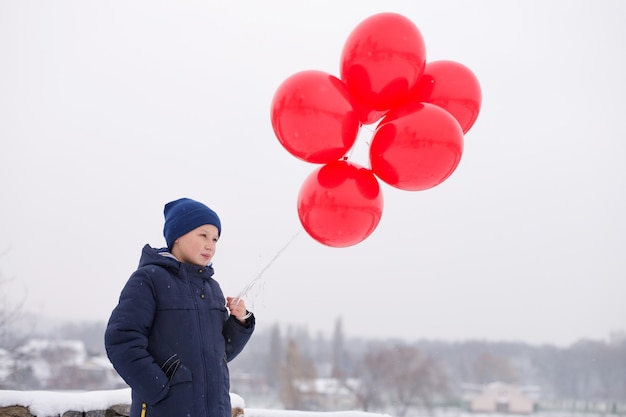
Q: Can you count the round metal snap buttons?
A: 2